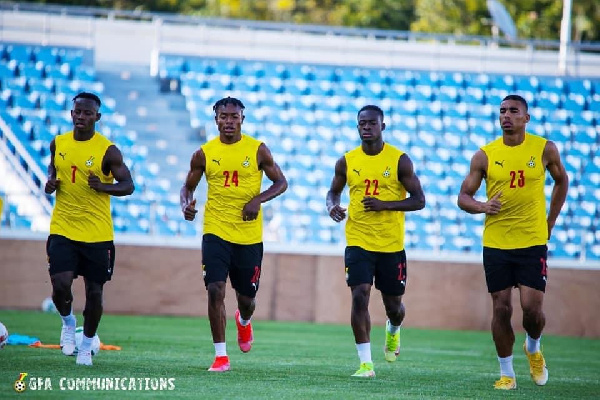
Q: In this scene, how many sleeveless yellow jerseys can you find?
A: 4